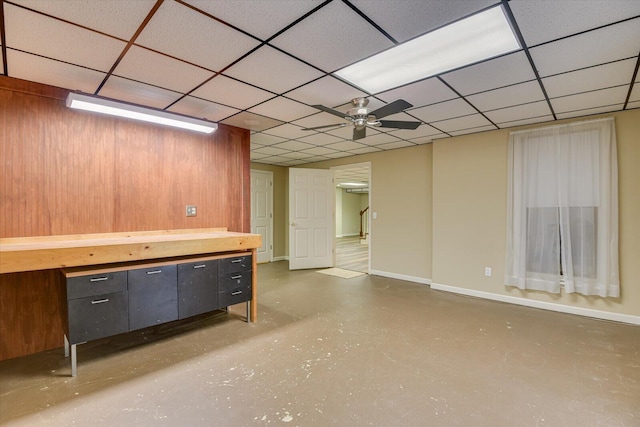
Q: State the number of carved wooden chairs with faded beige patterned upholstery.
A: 0